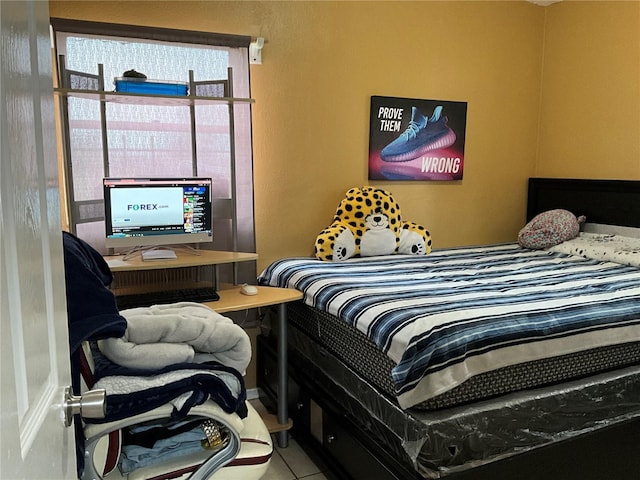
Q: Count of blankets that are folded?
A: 2